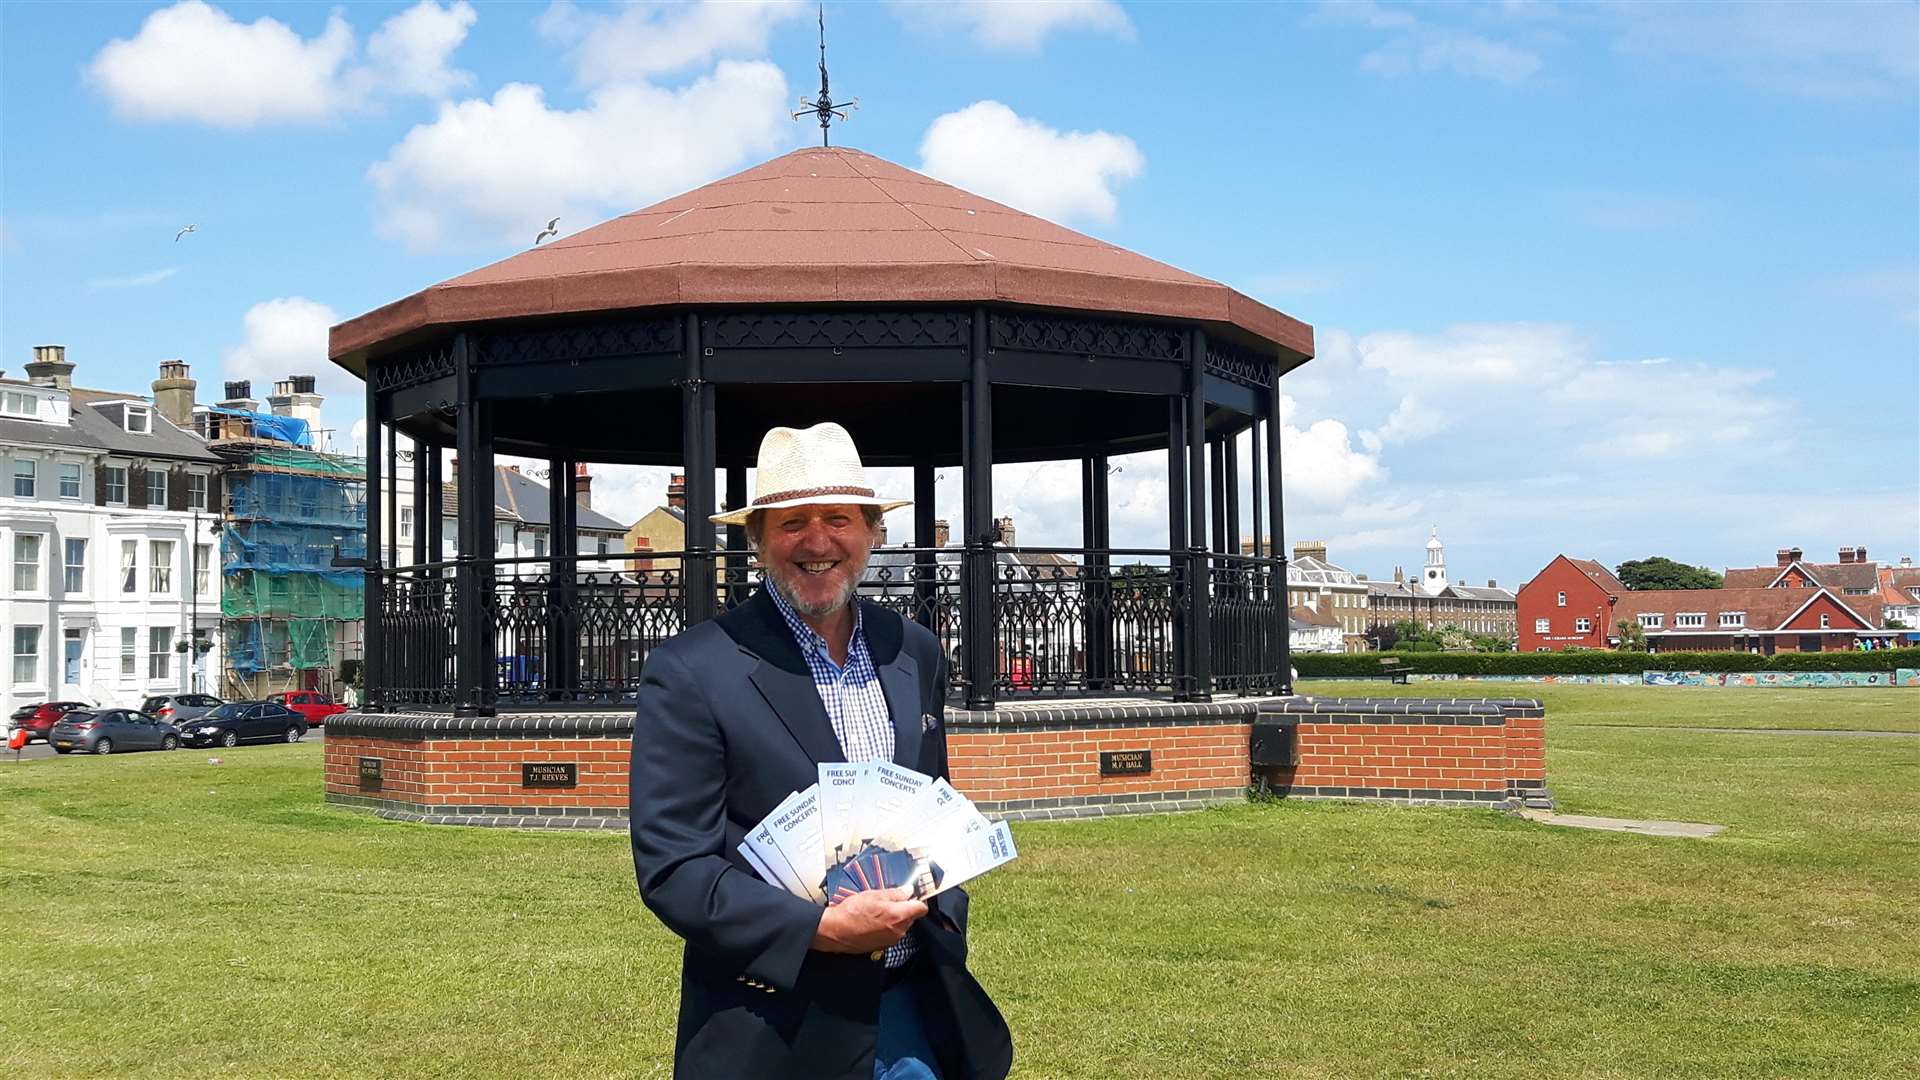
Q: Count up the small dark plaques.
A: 3